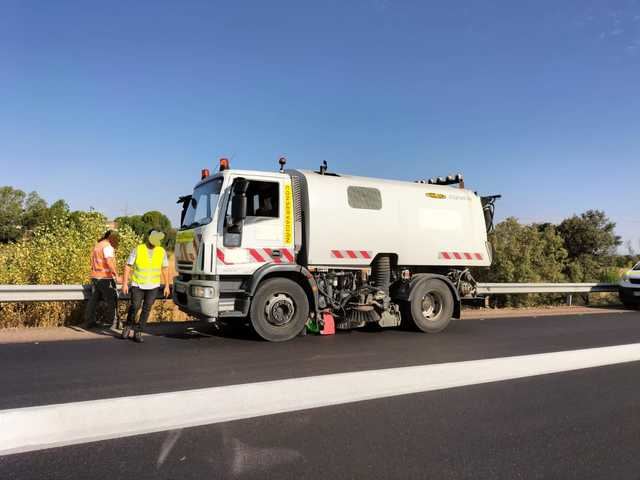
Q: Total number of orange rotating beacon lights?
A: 2